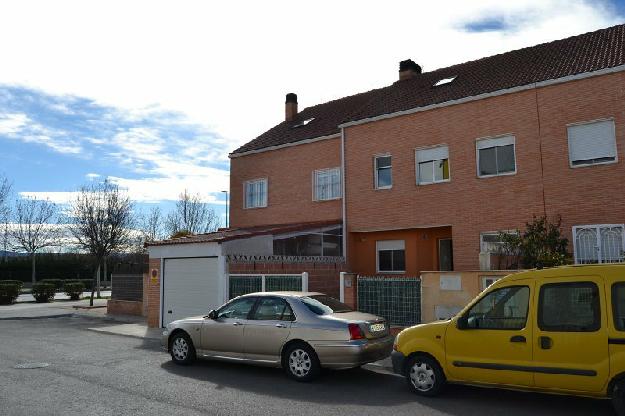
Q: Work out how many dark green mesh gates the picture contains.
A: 2